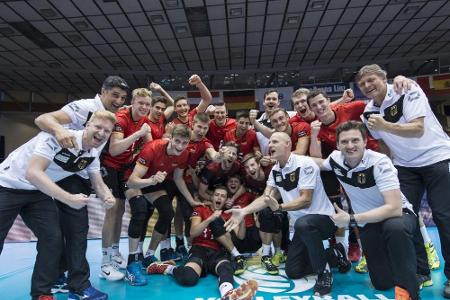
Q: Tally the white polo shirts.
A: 6